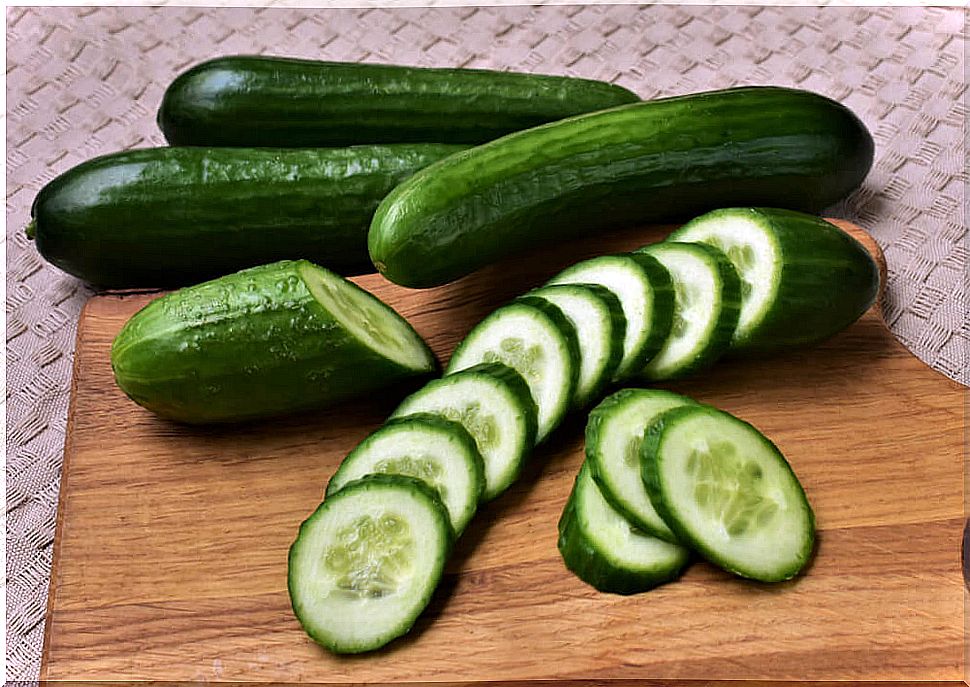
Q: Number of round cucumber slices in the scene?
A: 10